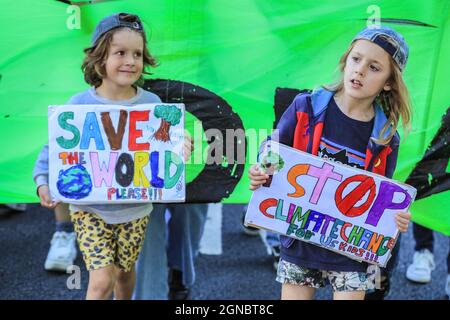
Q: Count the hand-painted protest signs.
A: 2